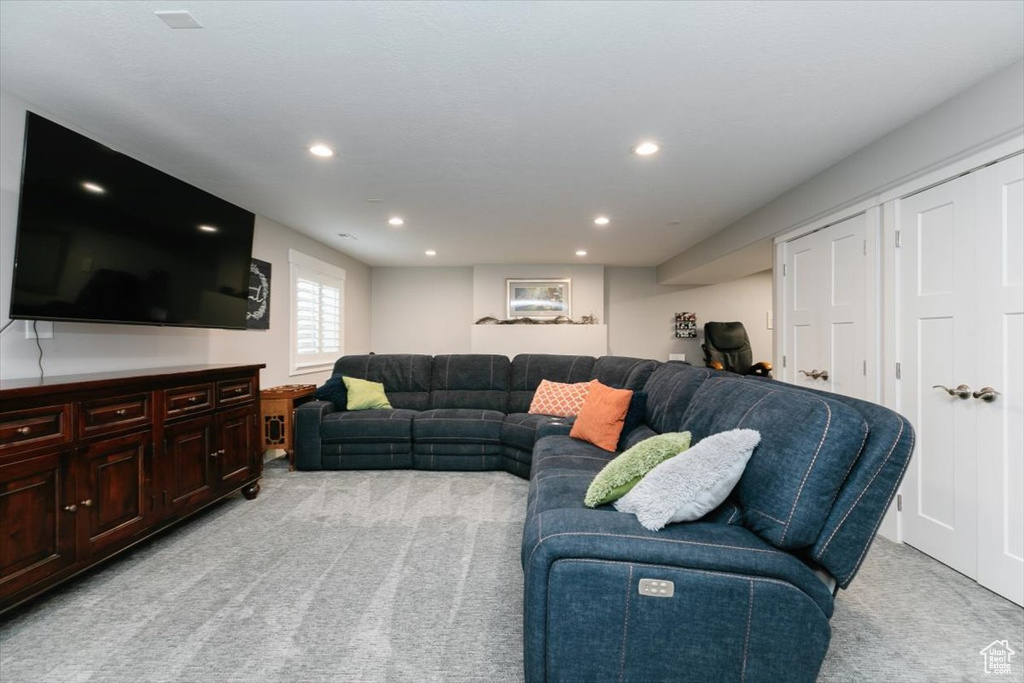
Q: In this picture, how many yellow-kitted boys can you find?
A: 0